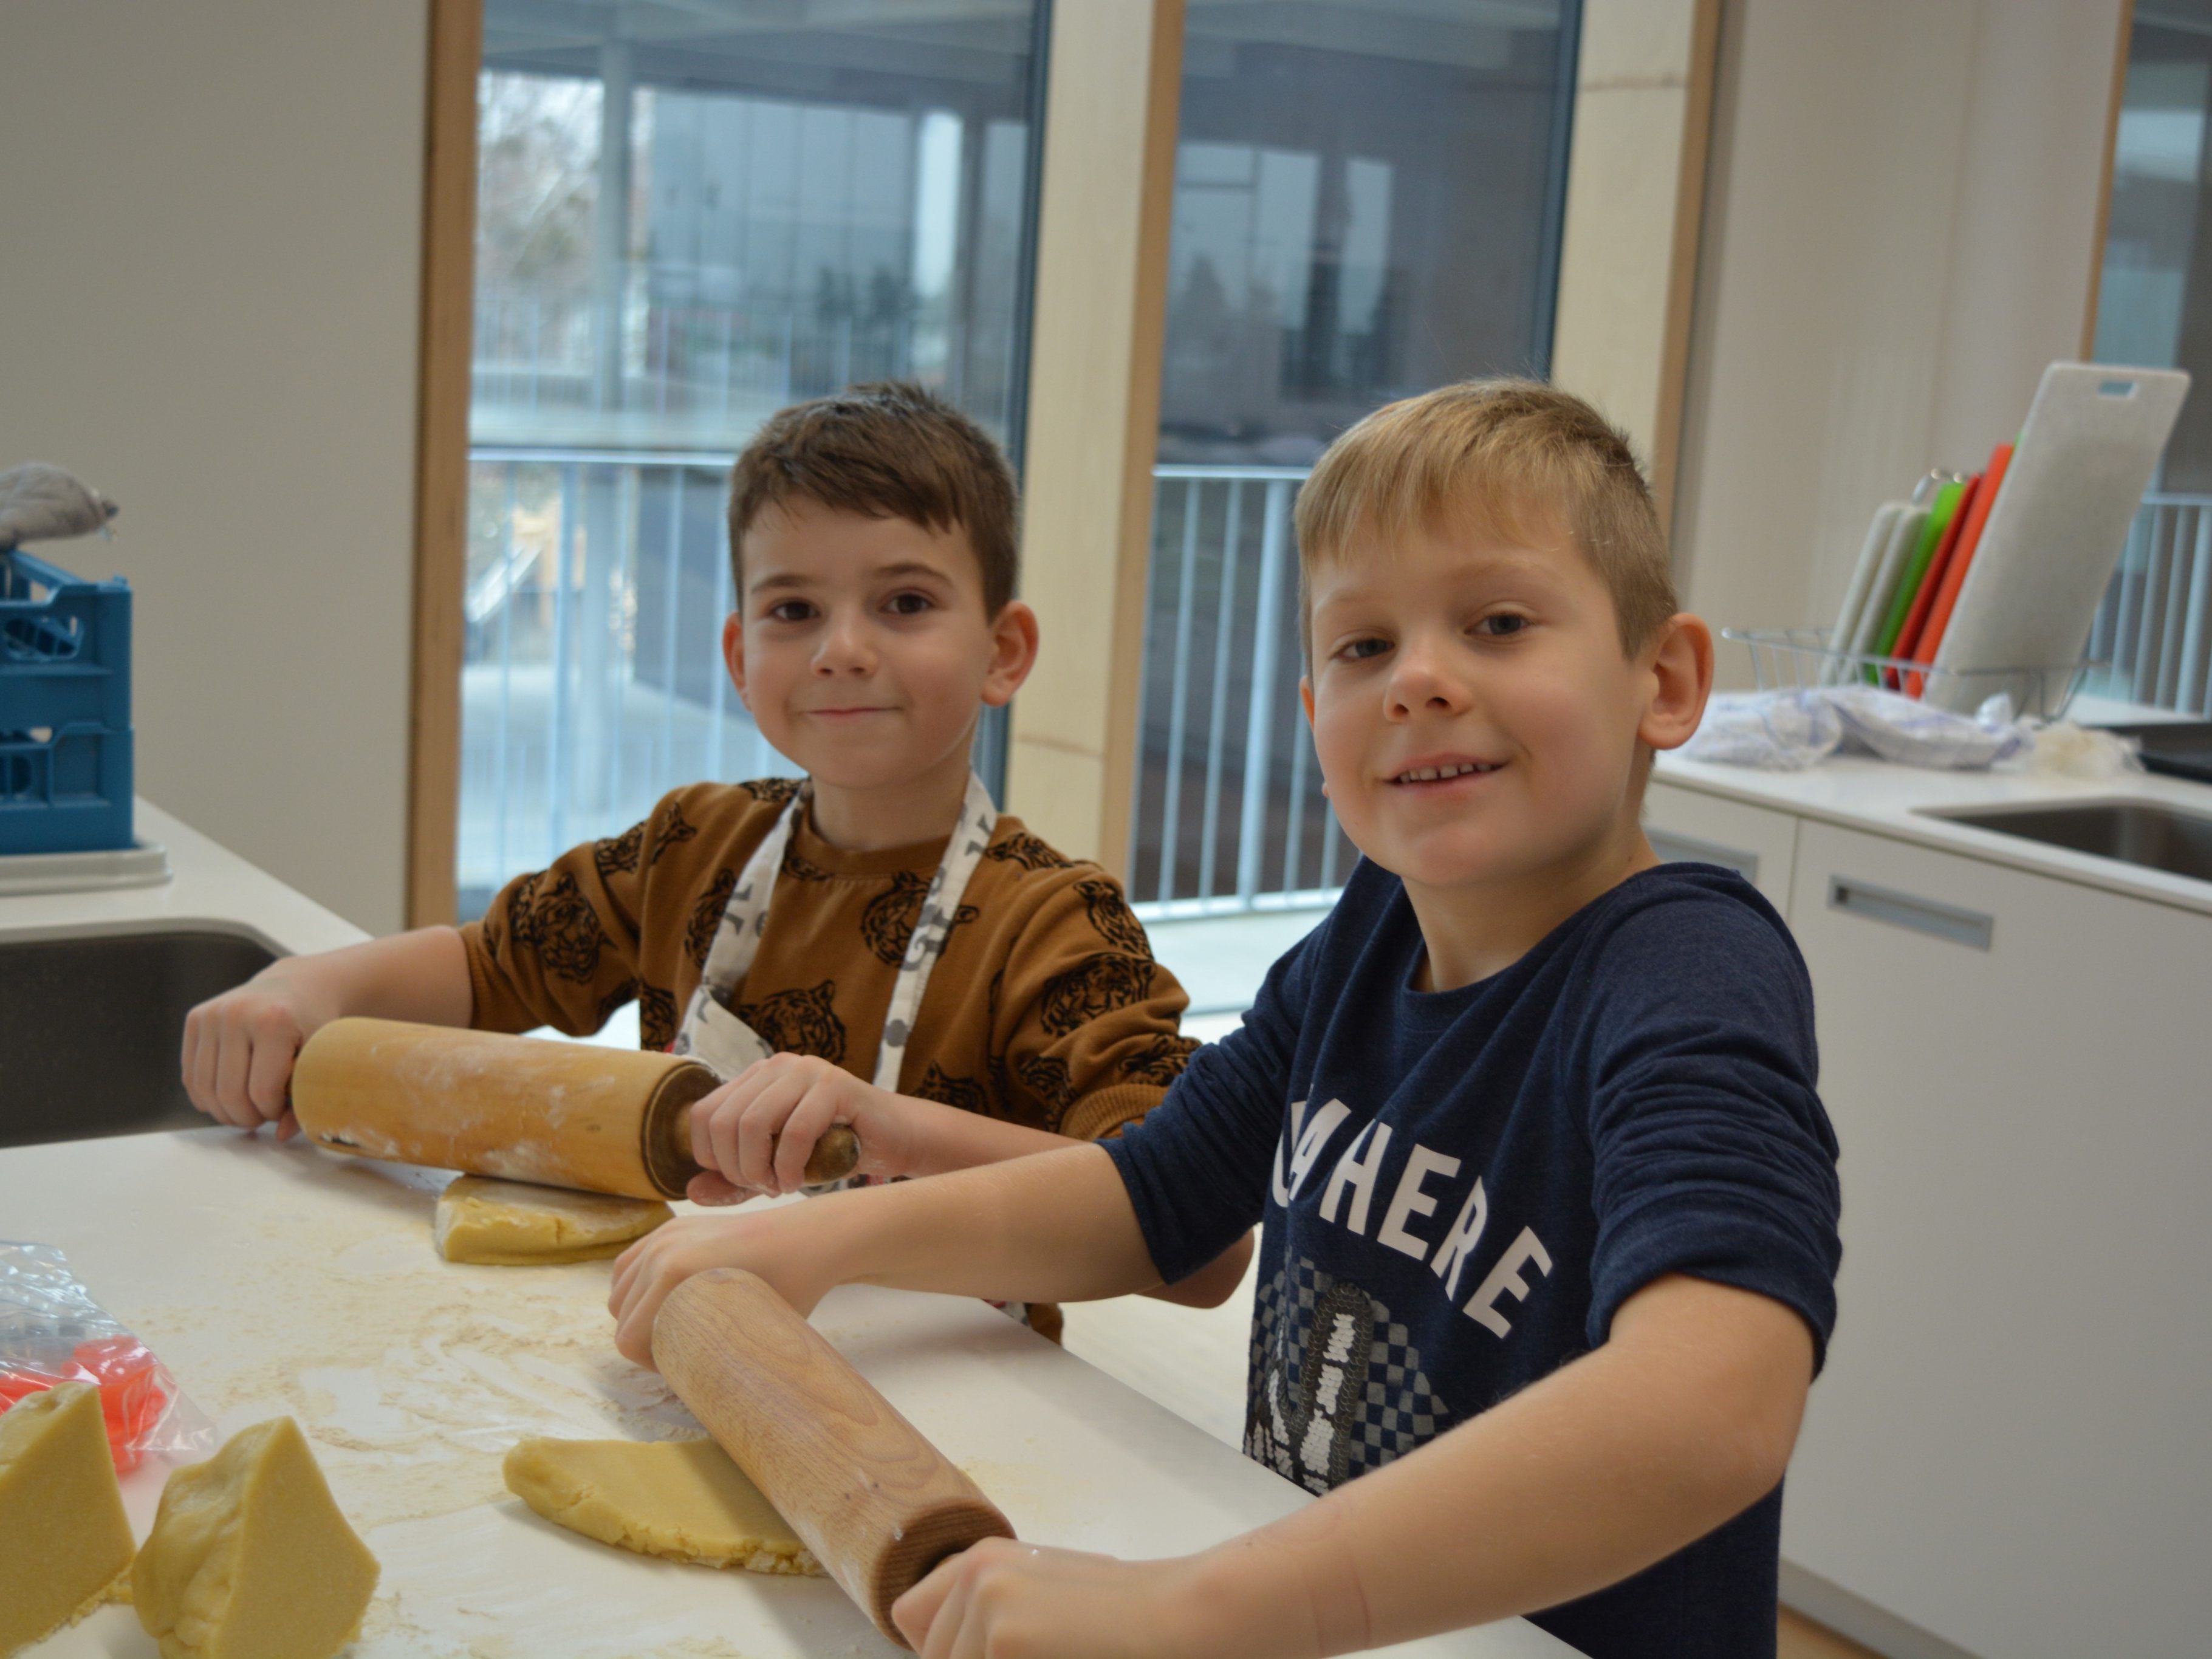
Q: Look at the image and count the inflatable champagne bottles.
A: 0